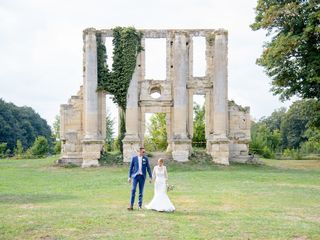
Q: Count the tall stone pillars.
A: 4